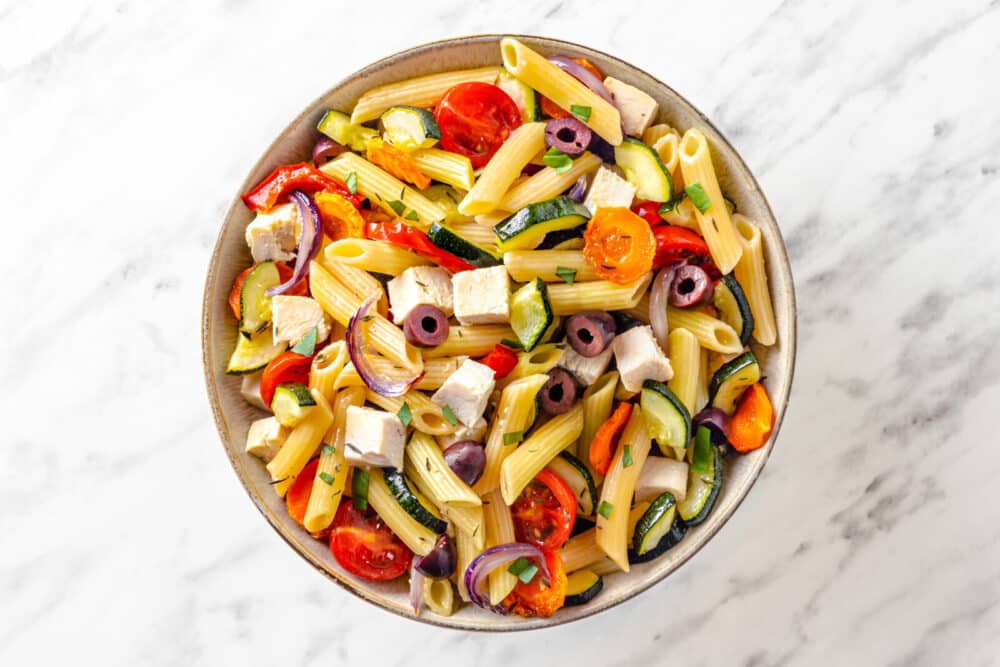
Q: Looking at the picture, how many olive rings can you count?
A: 5